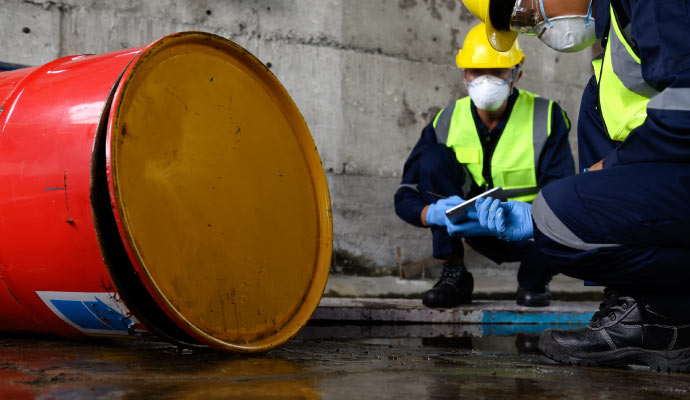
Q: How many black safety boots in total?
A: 3